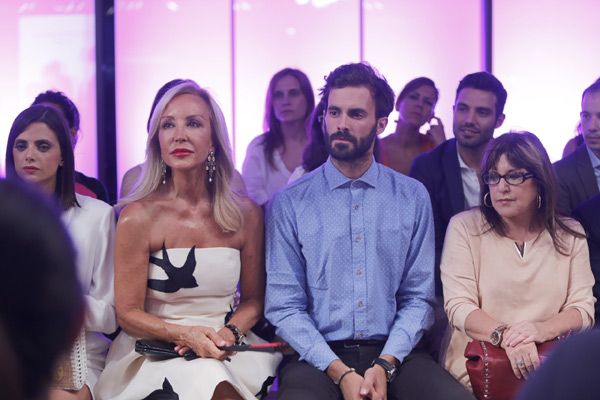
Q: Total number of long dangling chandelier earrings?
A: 2